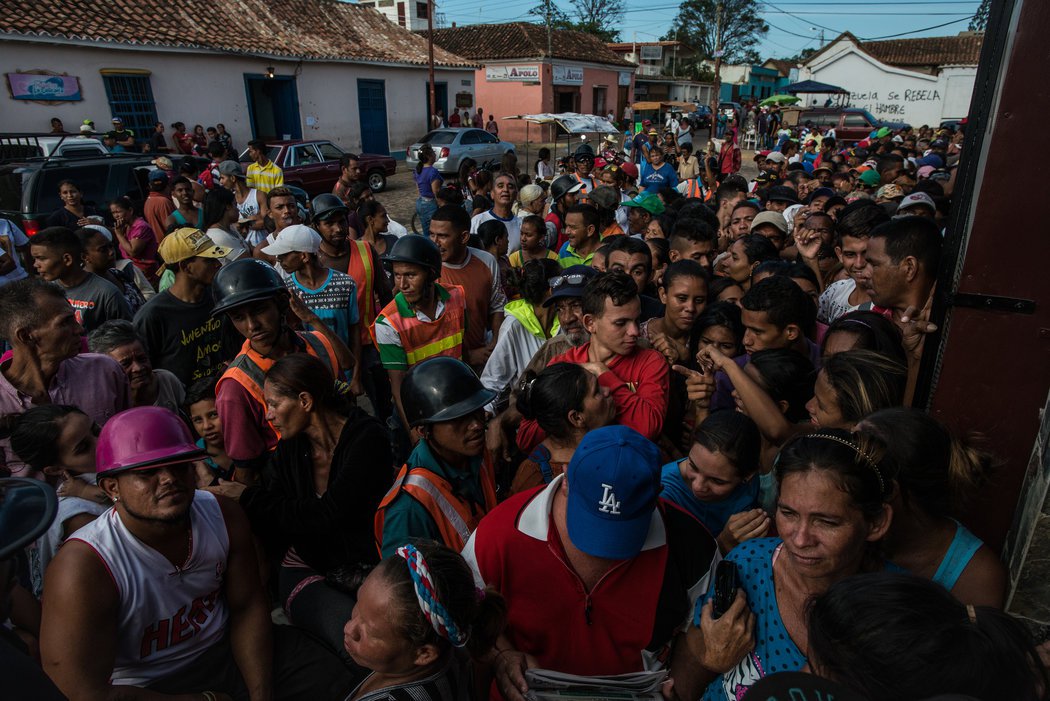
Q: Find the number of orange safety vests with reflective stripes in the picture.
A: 6